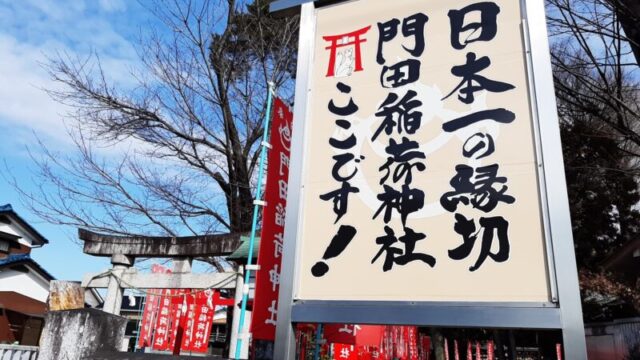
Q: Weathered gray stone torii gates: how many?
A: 1